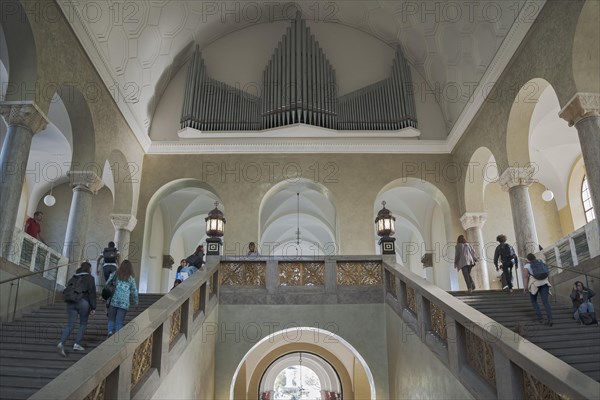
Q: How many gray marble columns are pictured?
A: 6